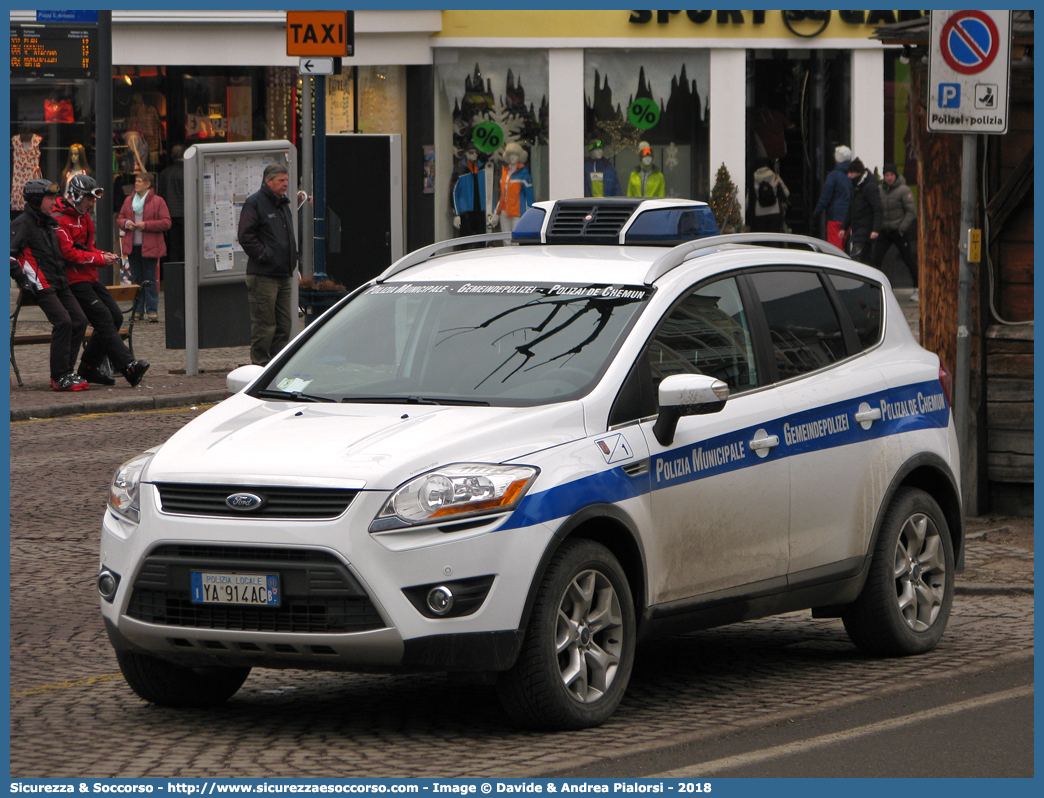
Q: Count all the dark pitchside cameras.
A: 0